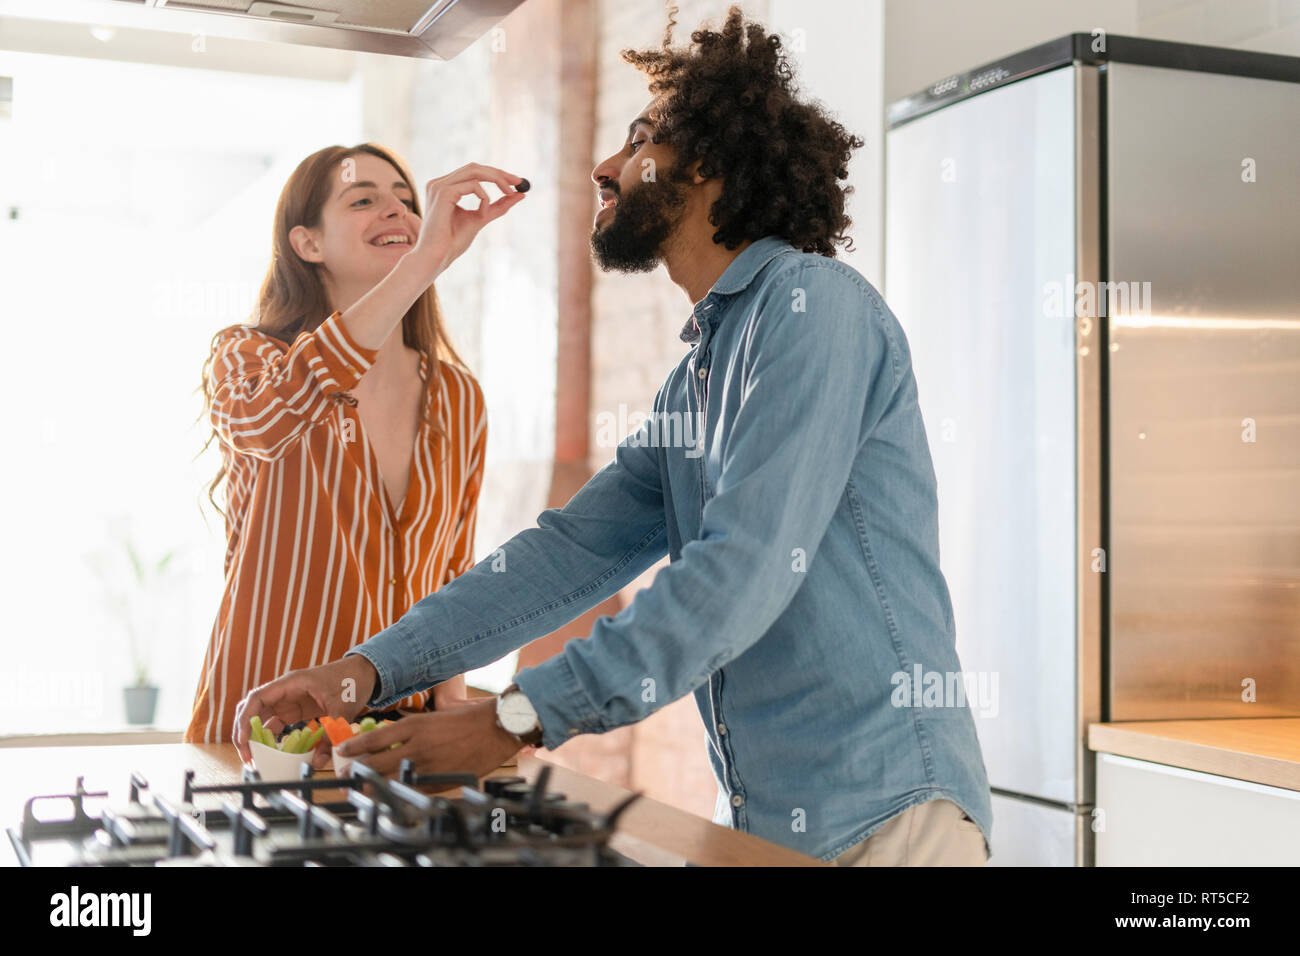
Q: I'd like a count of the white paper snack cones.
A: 2